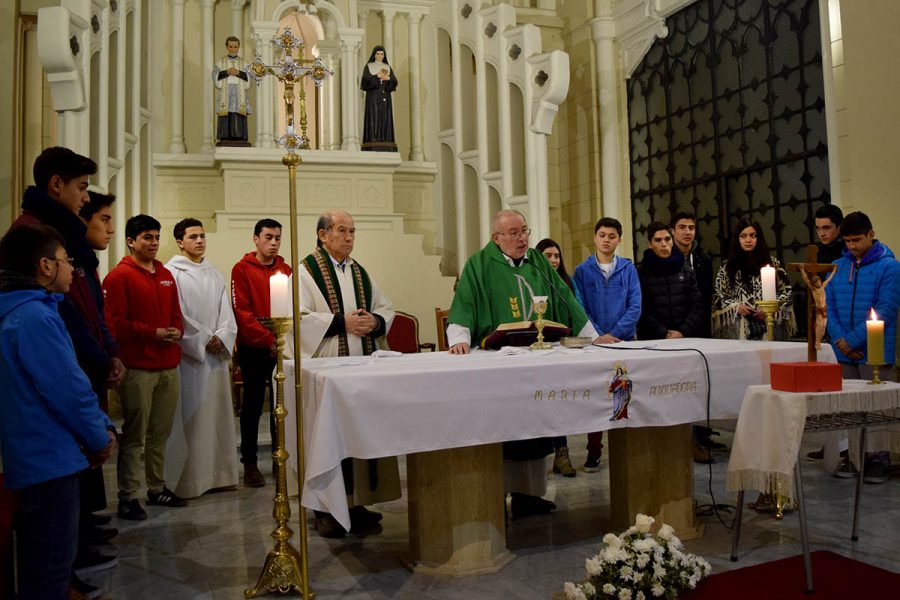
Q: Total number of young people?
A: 13